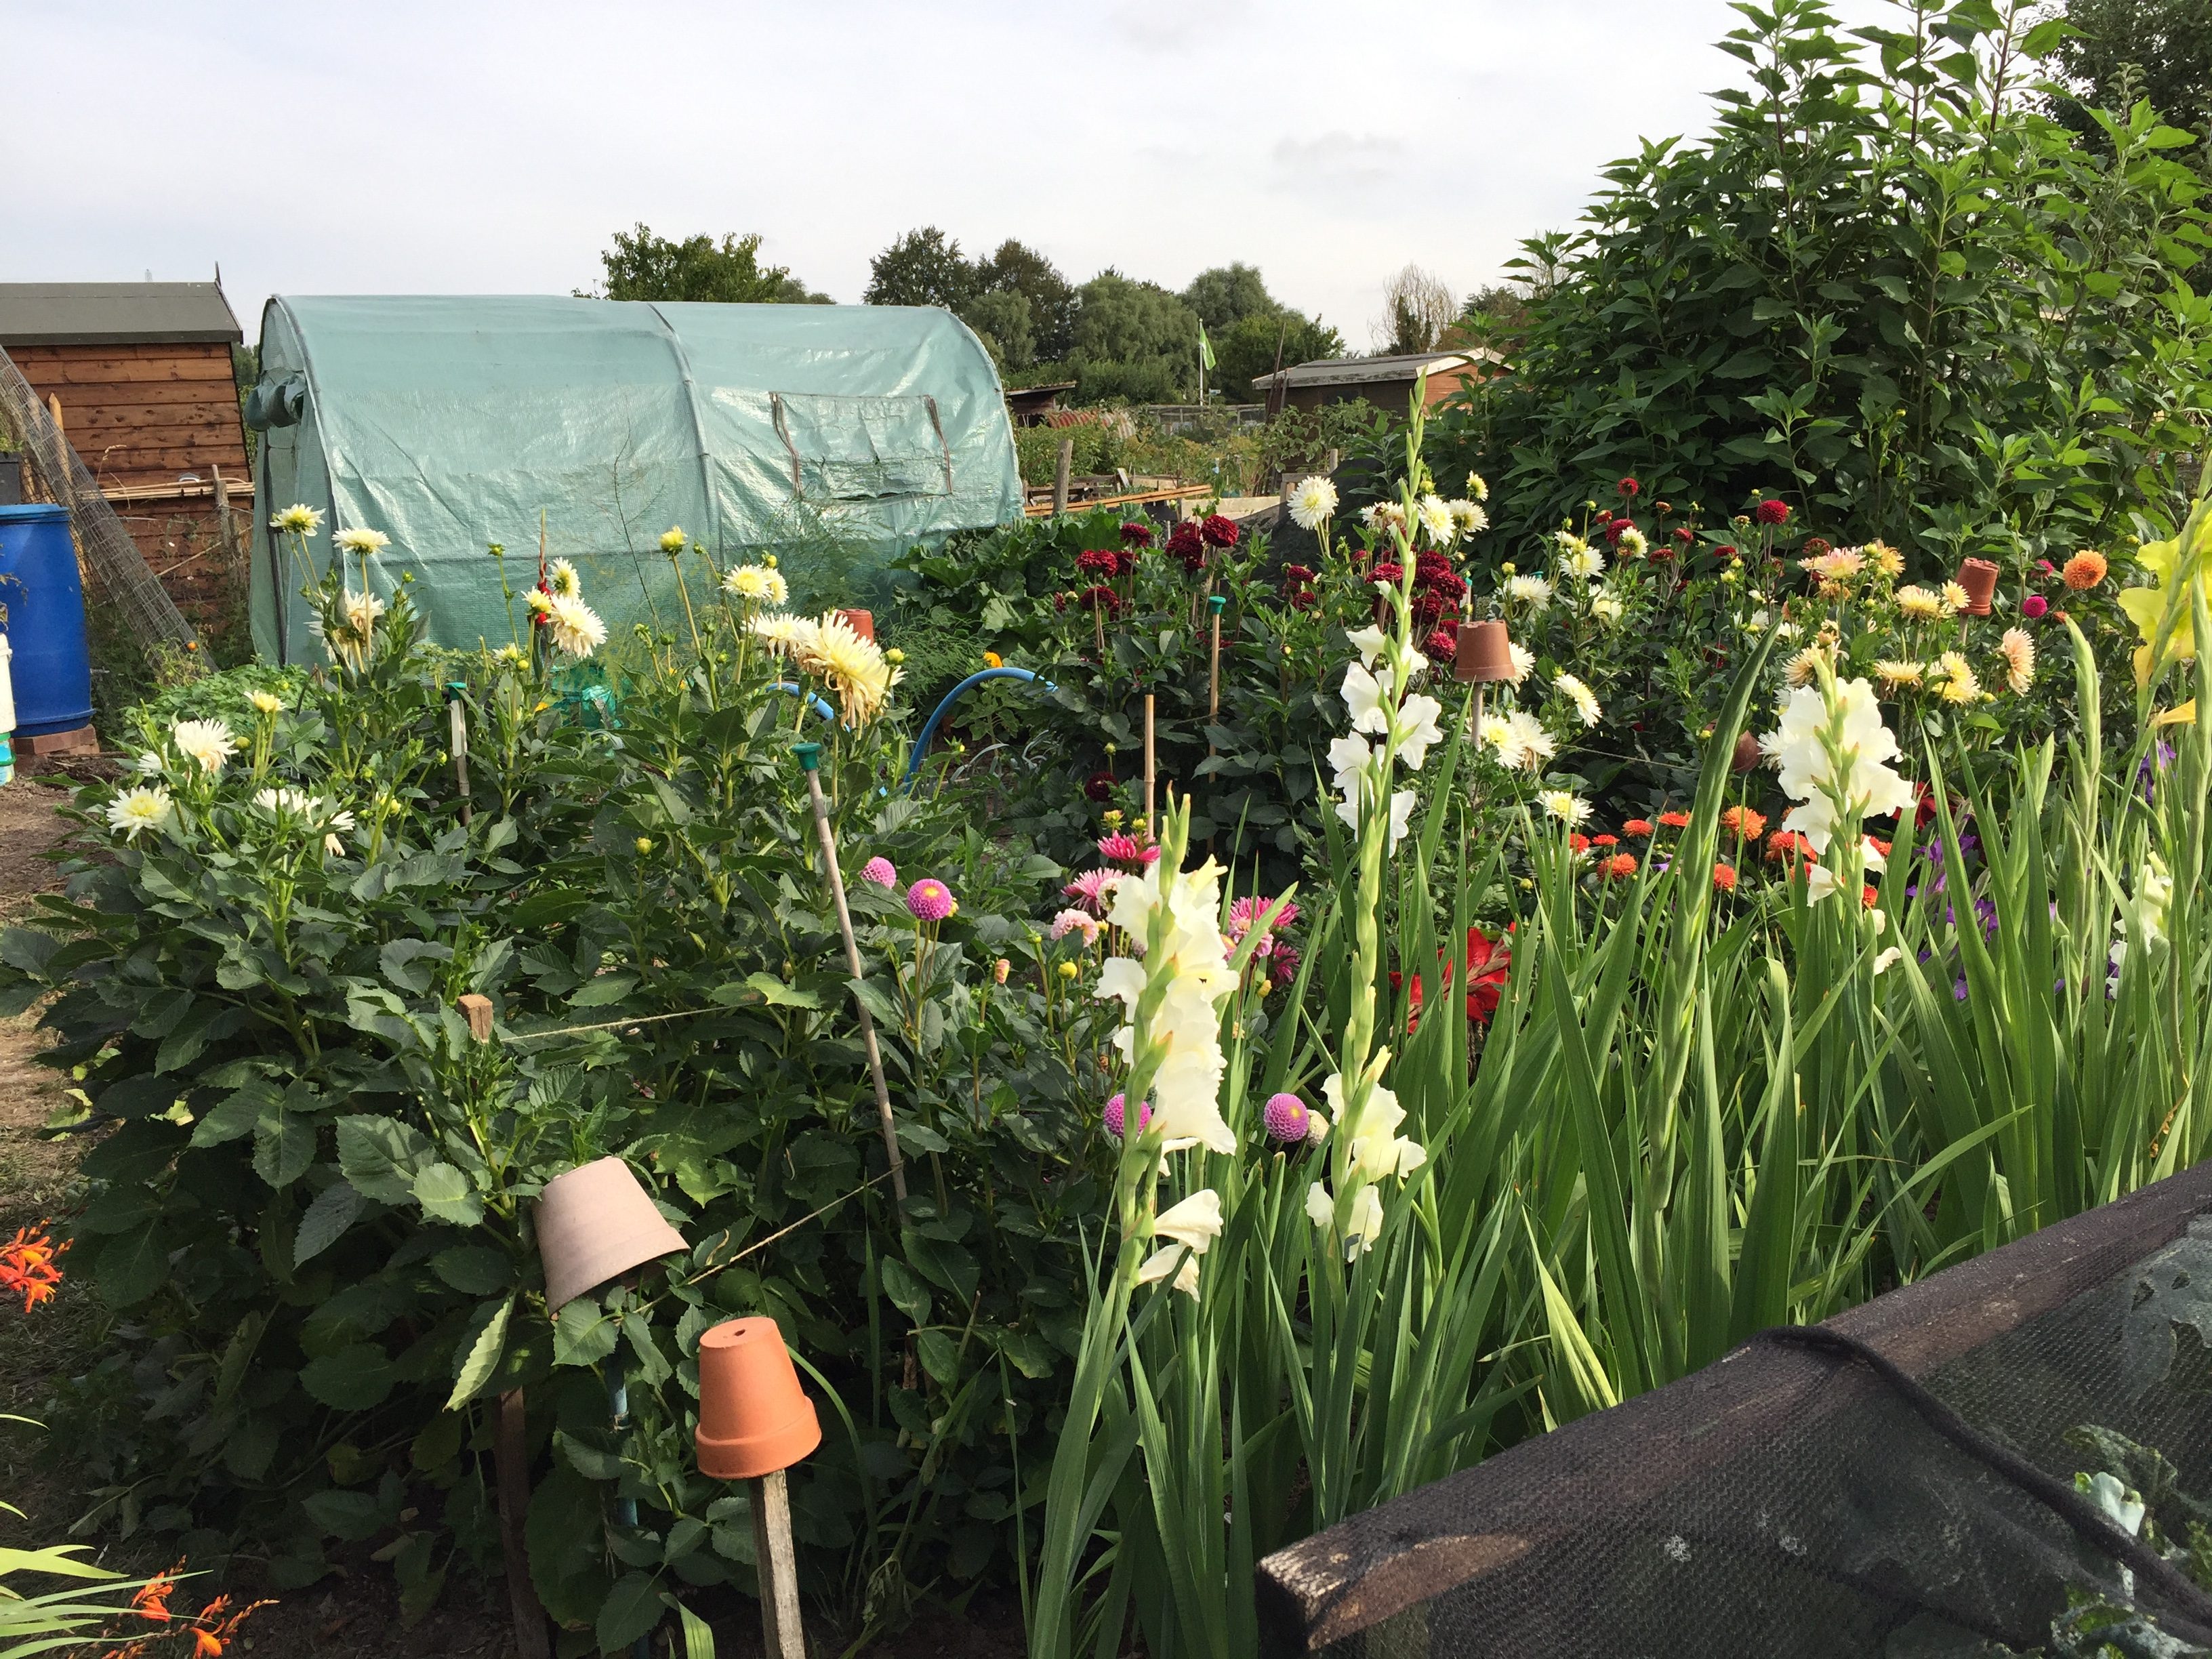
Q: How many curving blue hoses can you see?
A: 2